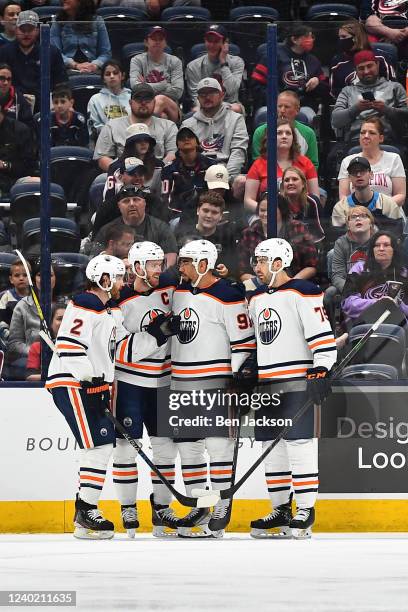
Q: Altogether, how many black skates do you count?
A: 7